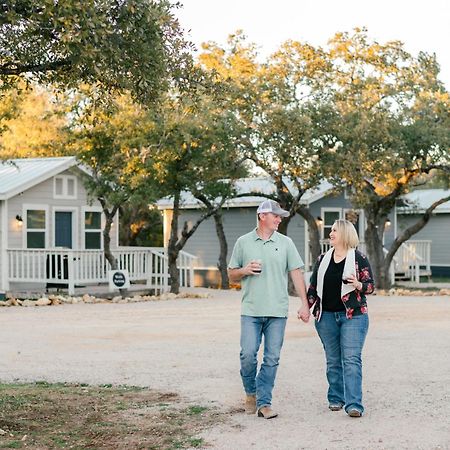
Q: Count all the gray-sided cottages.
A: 3